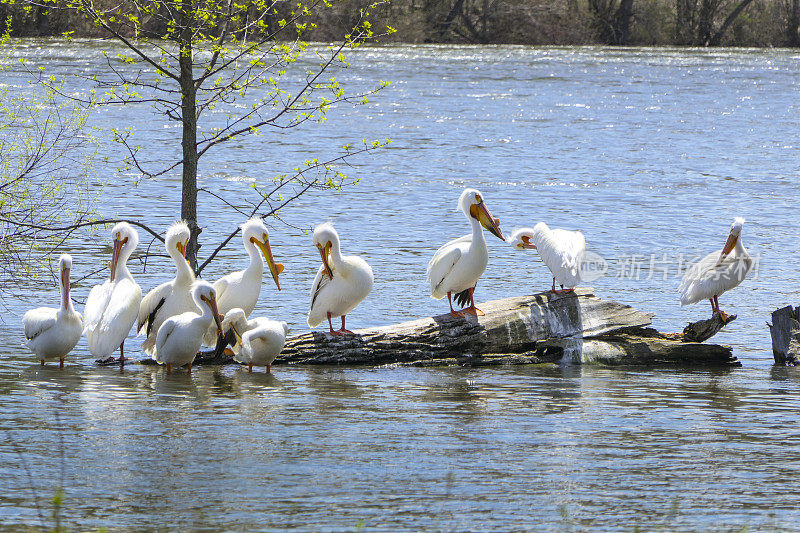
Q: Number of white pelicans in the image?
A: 10